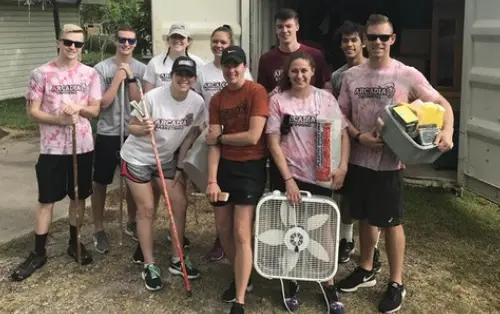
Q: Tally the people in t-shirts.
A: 10